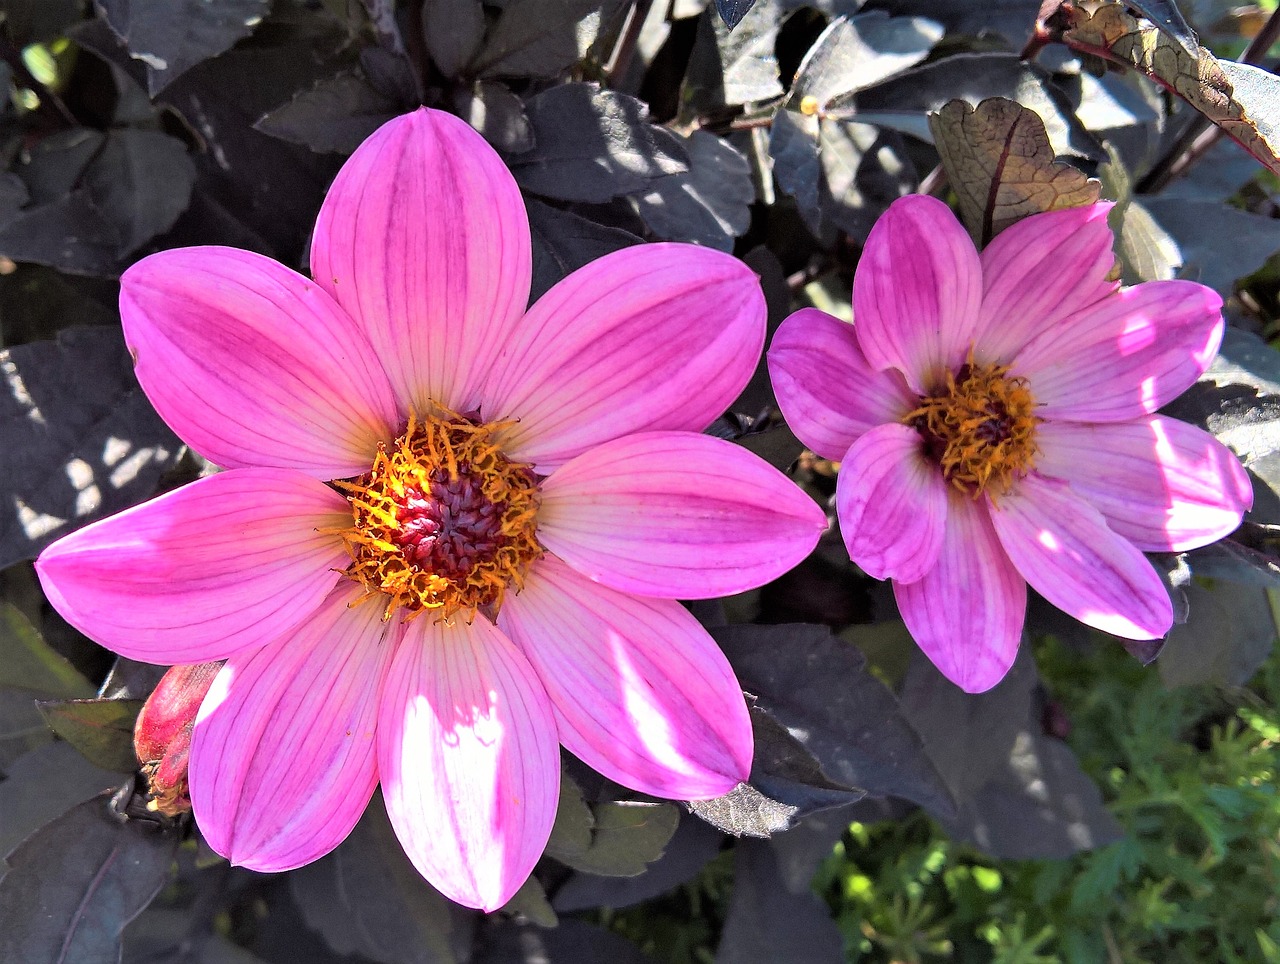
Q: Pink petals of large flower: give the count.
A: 8